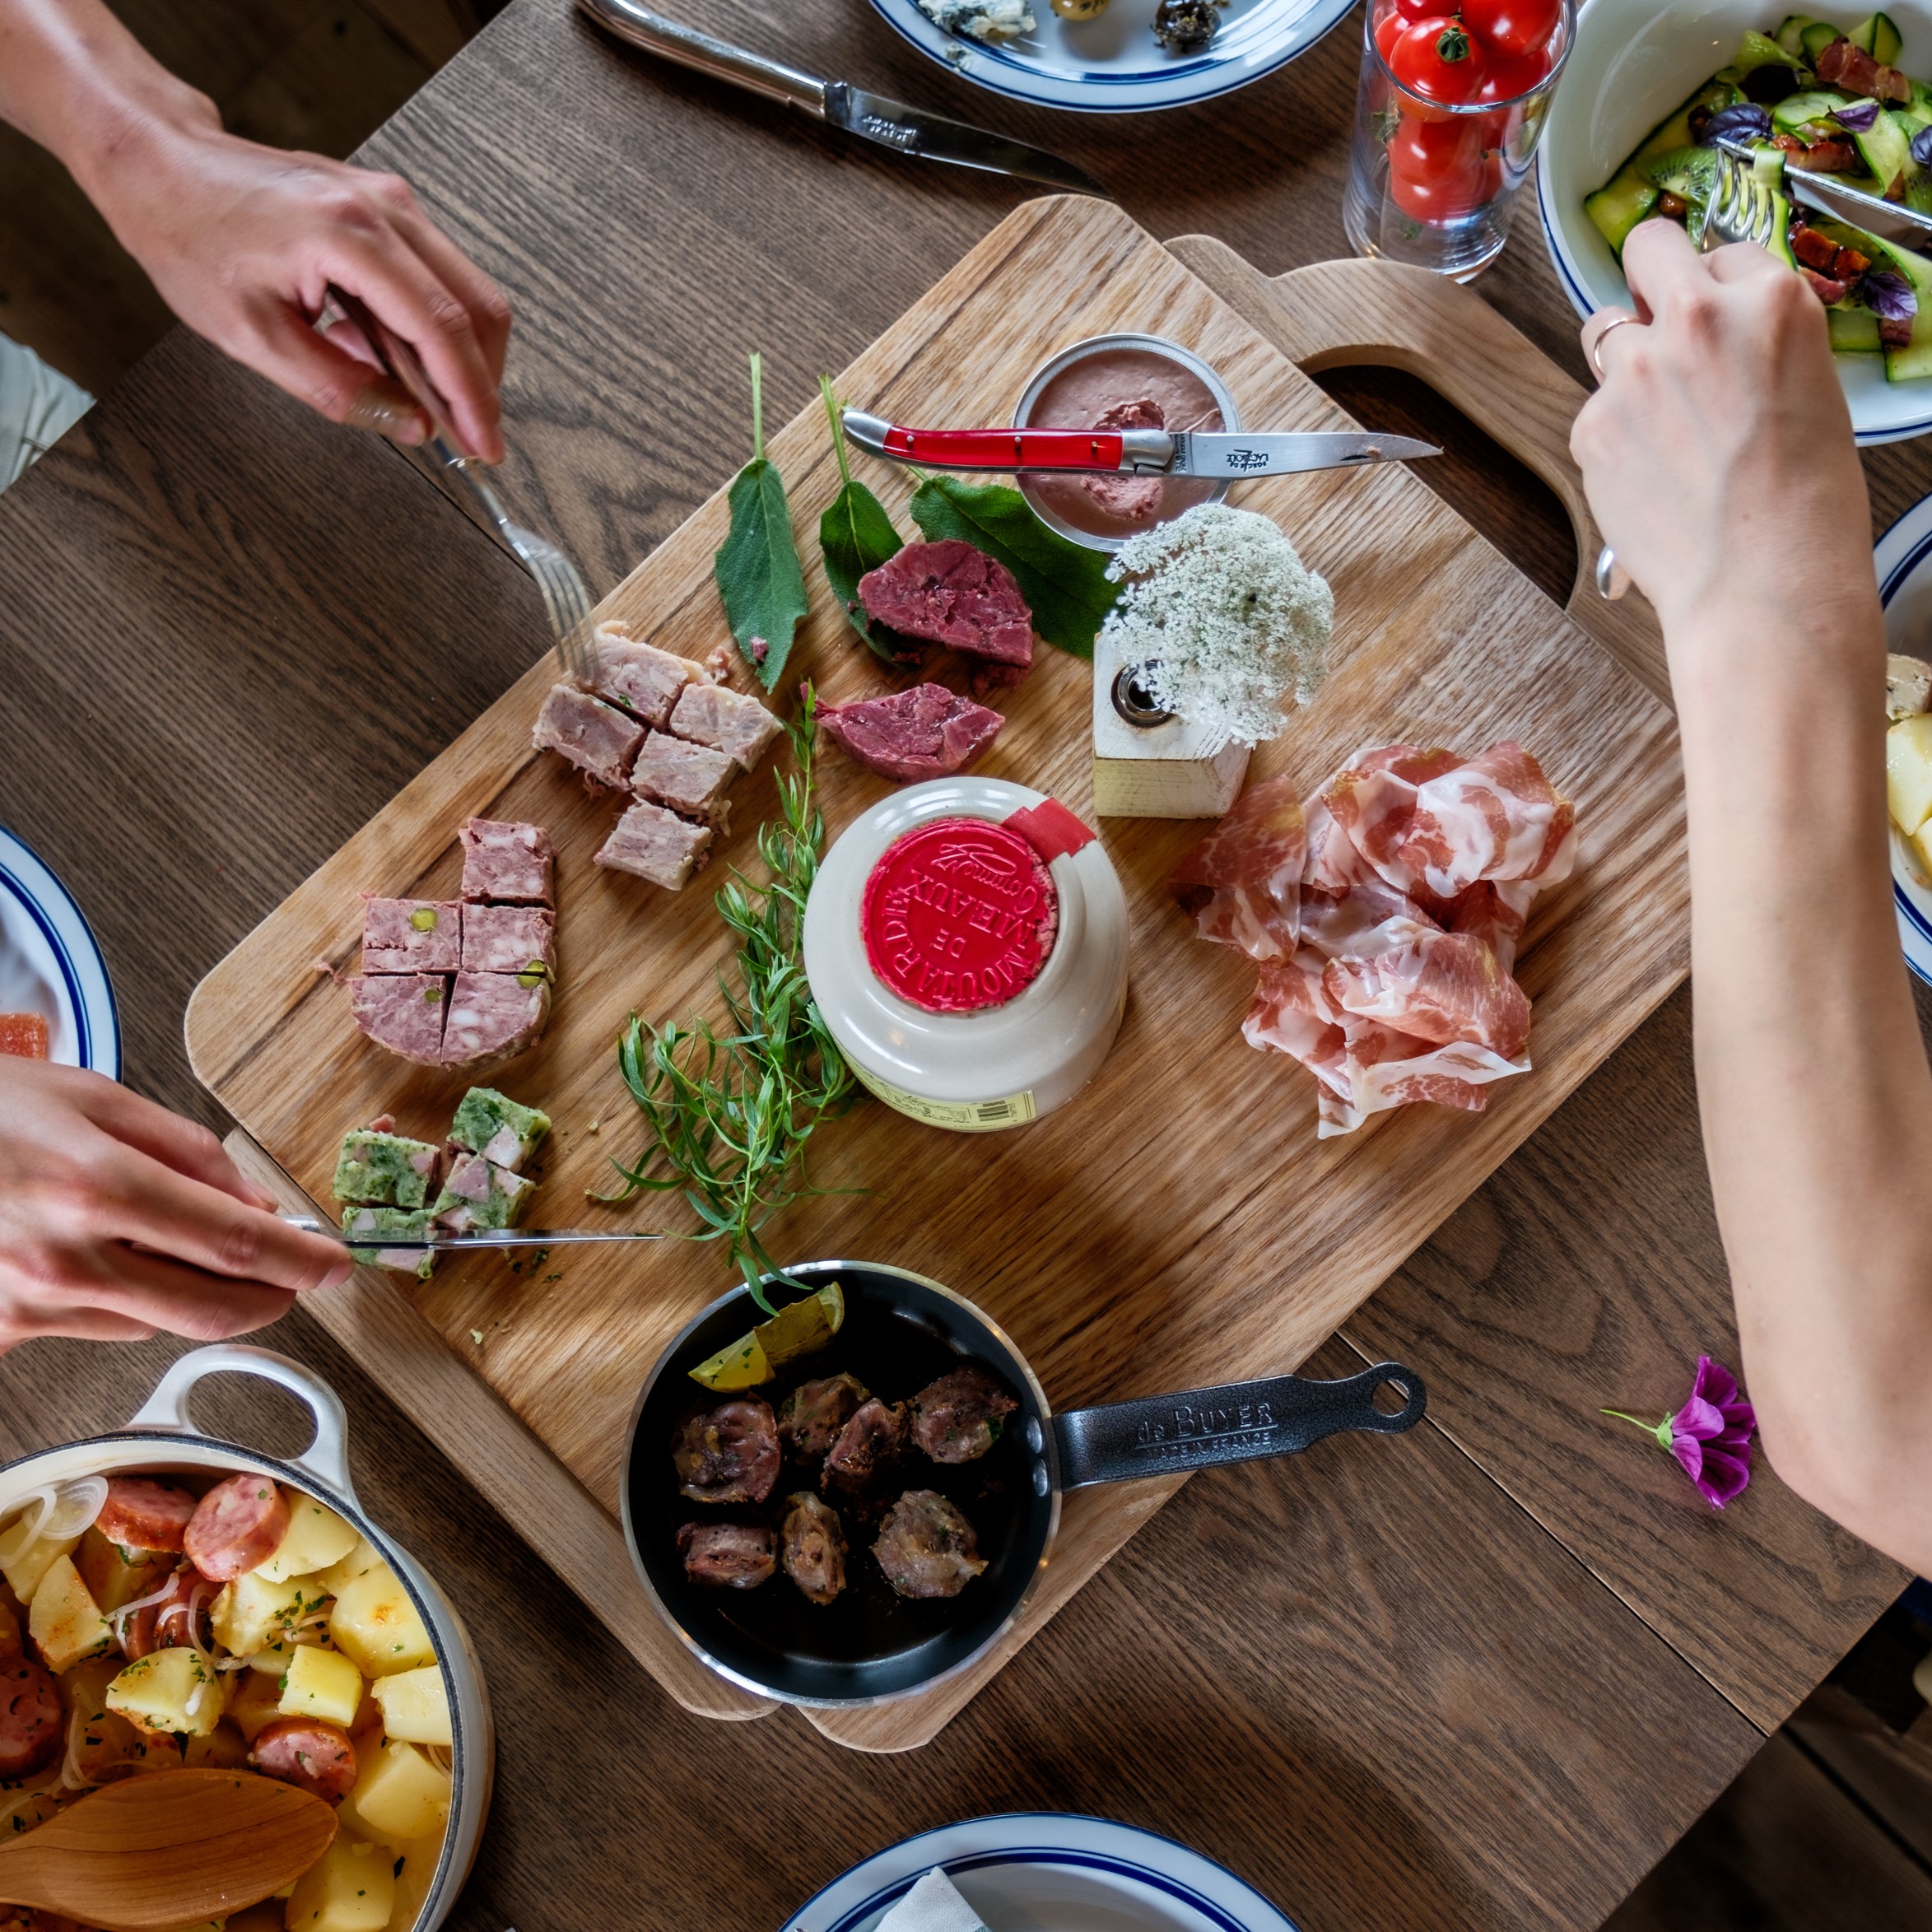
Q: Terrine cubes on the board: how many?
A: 14